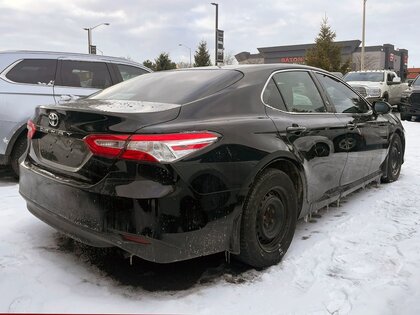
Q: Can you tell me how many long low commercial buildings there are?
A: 1